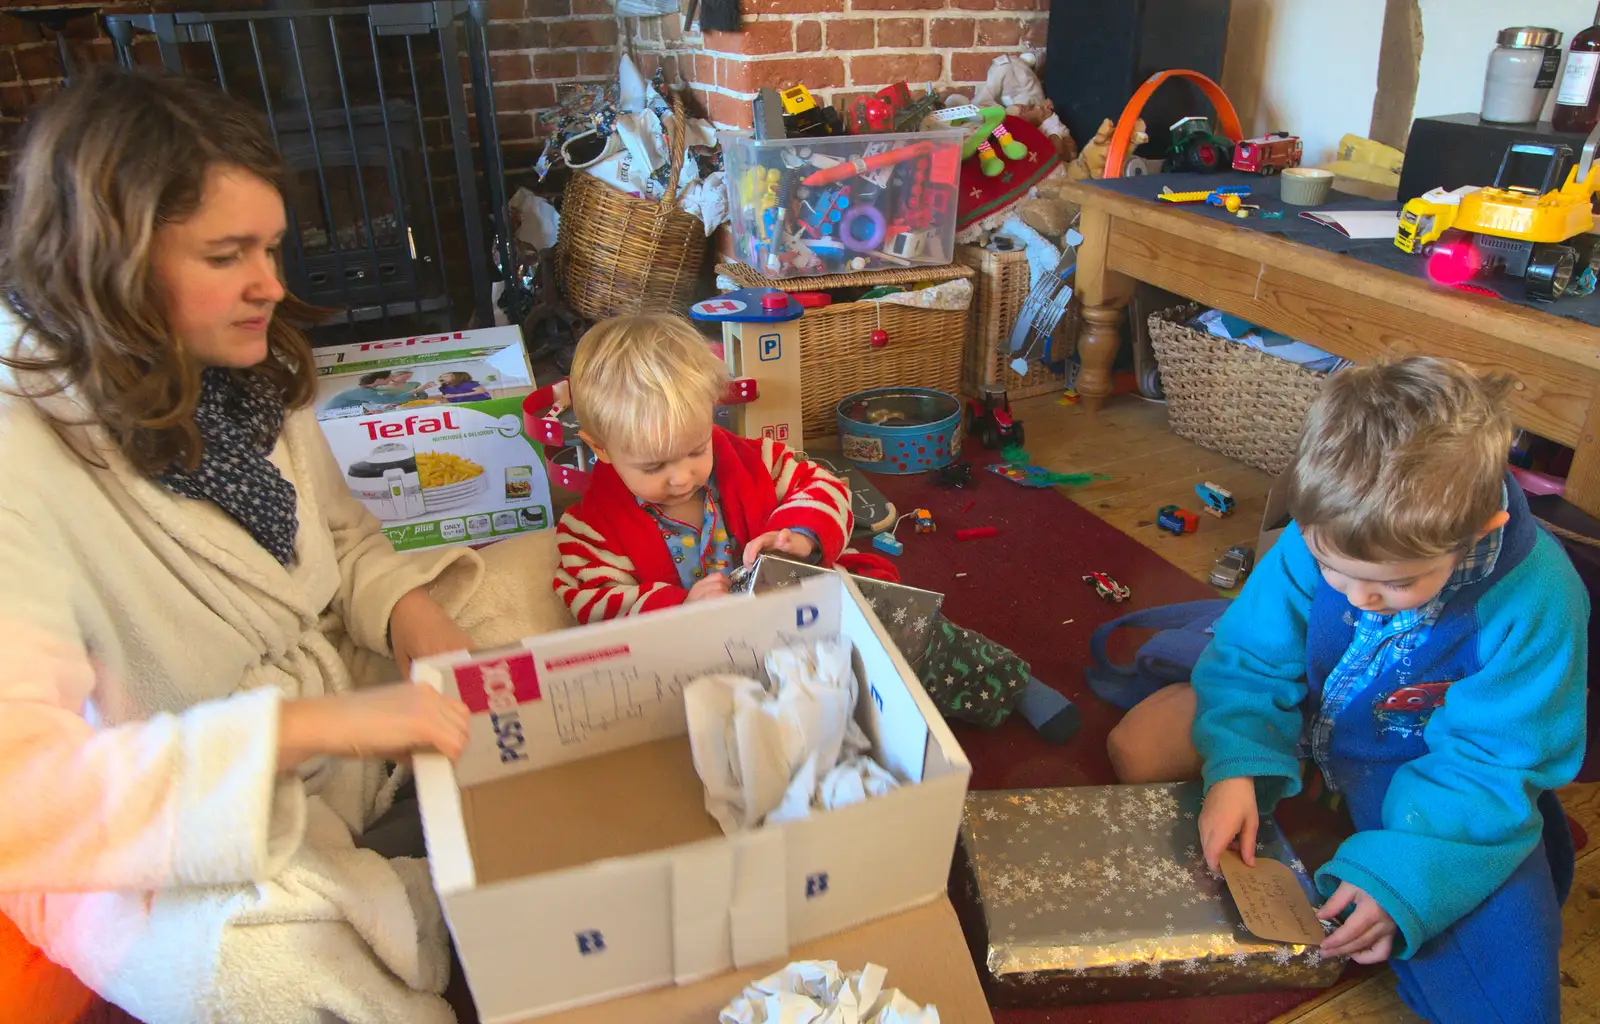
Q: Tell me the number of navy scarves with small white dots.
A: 1